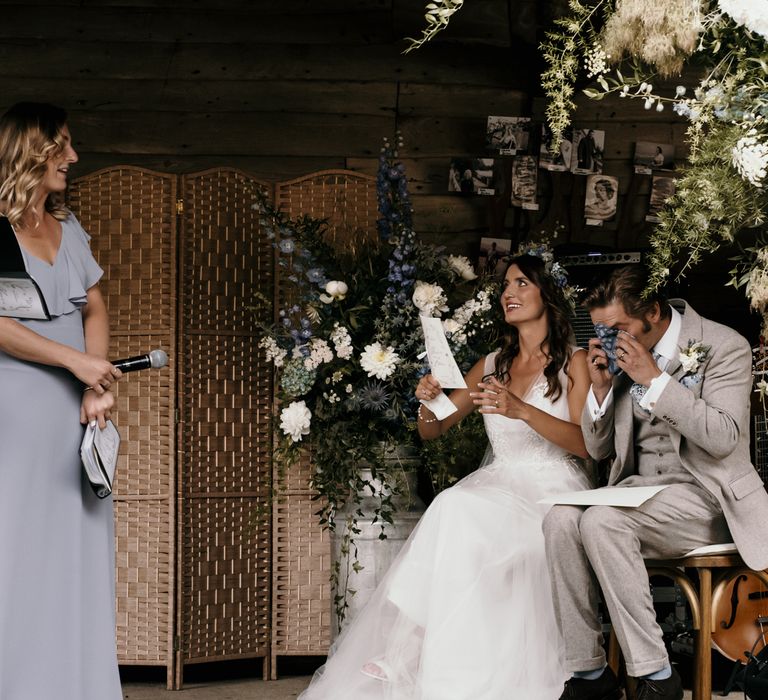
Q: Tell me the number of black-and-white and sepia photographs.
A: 9